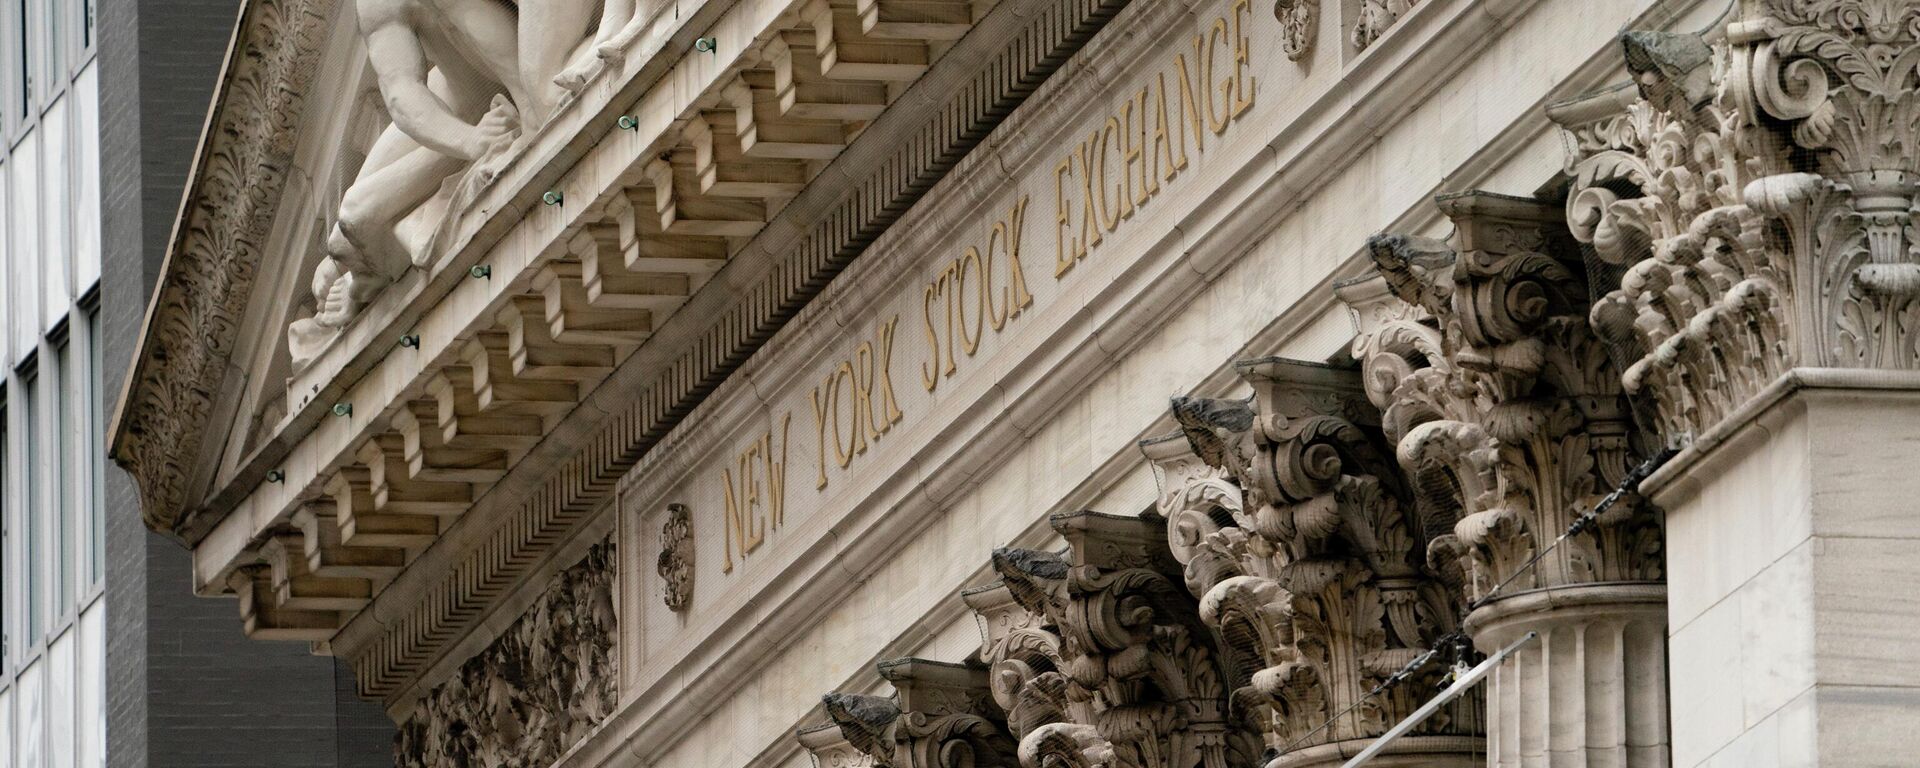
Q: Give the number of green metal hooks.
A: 7